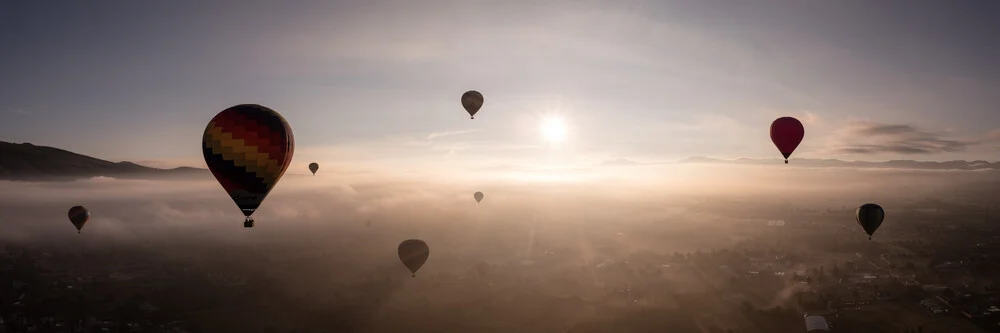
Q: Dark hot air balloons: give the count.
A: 6